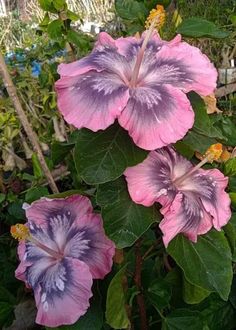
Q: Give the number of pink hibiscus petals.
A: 15